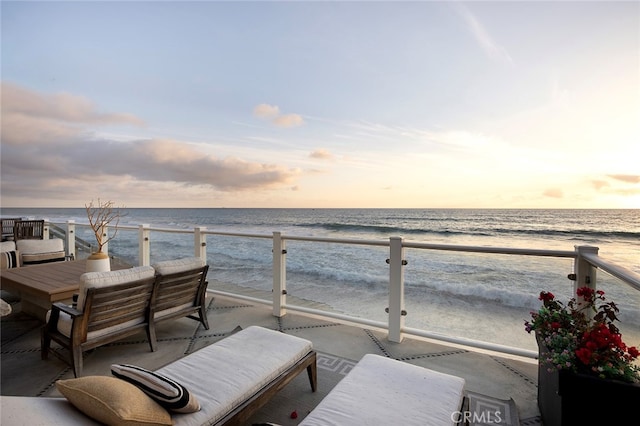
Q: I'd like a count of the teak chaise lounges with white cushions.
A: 2